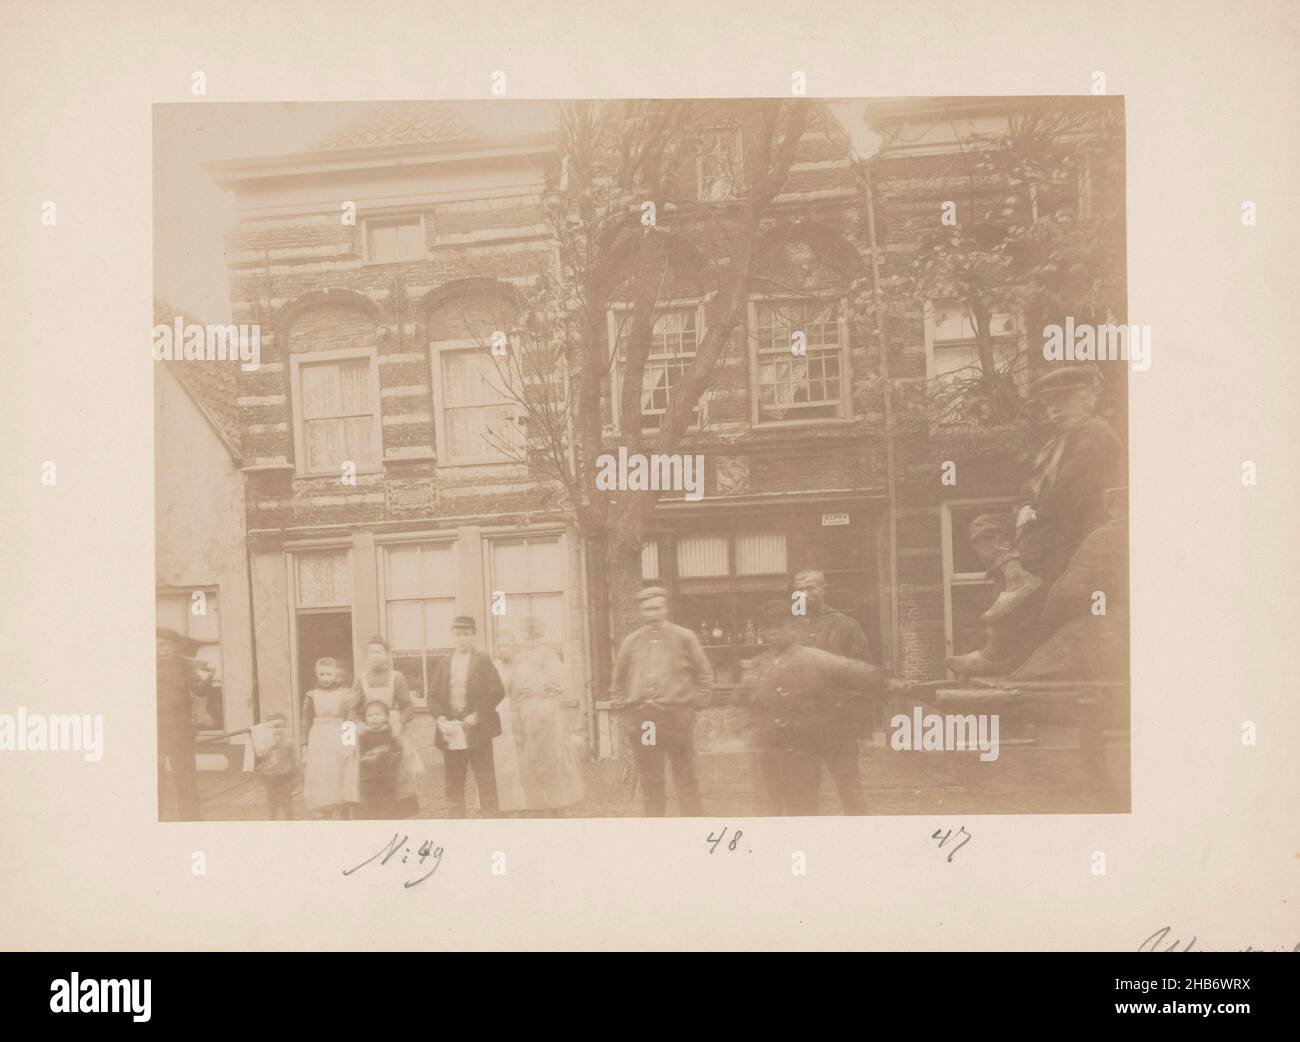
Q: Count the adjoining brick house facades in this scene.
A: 3